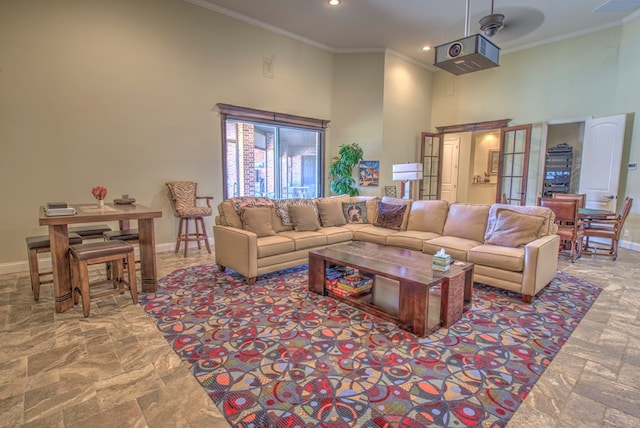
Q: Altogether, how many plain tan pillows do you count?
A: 4